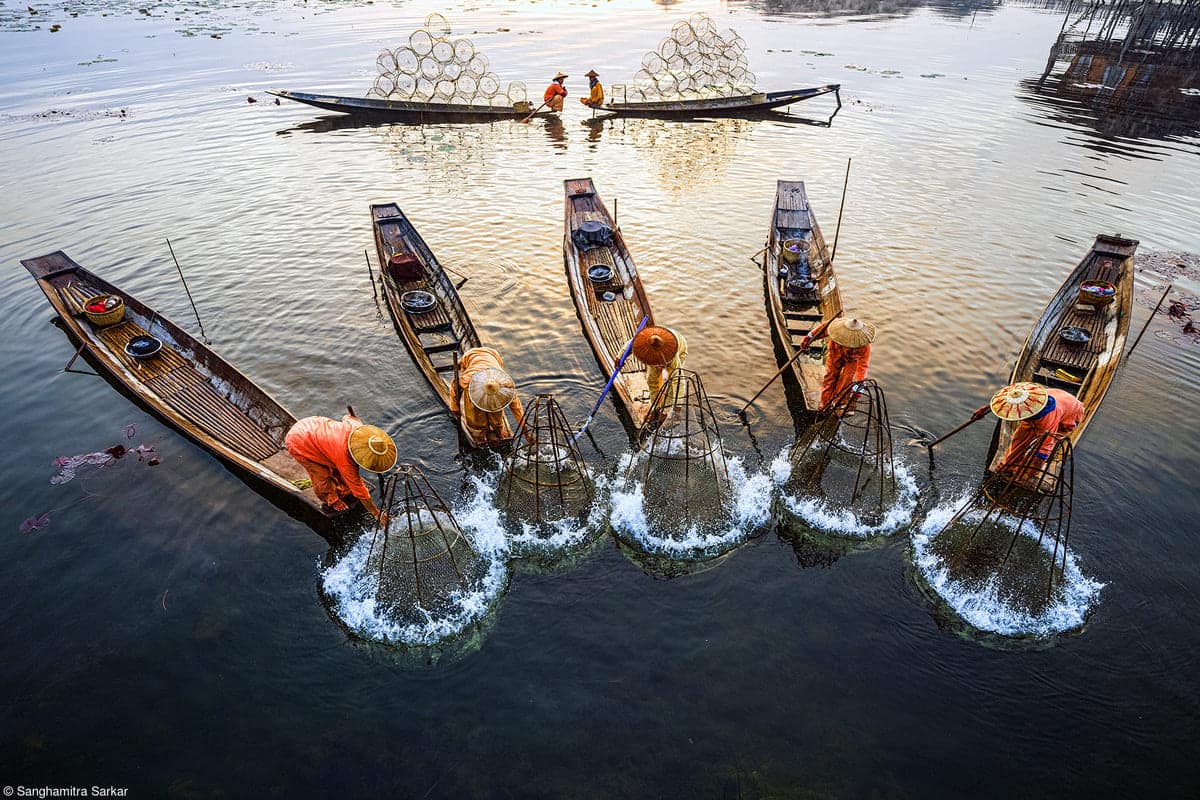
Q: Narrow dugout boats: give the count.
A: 7